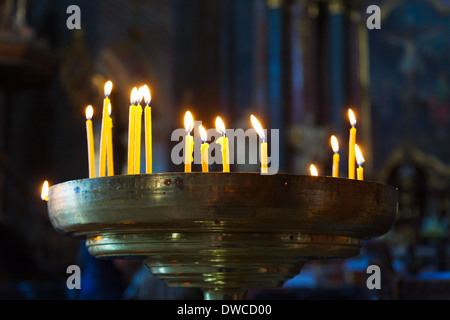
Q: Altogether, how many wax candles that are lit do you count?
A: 15